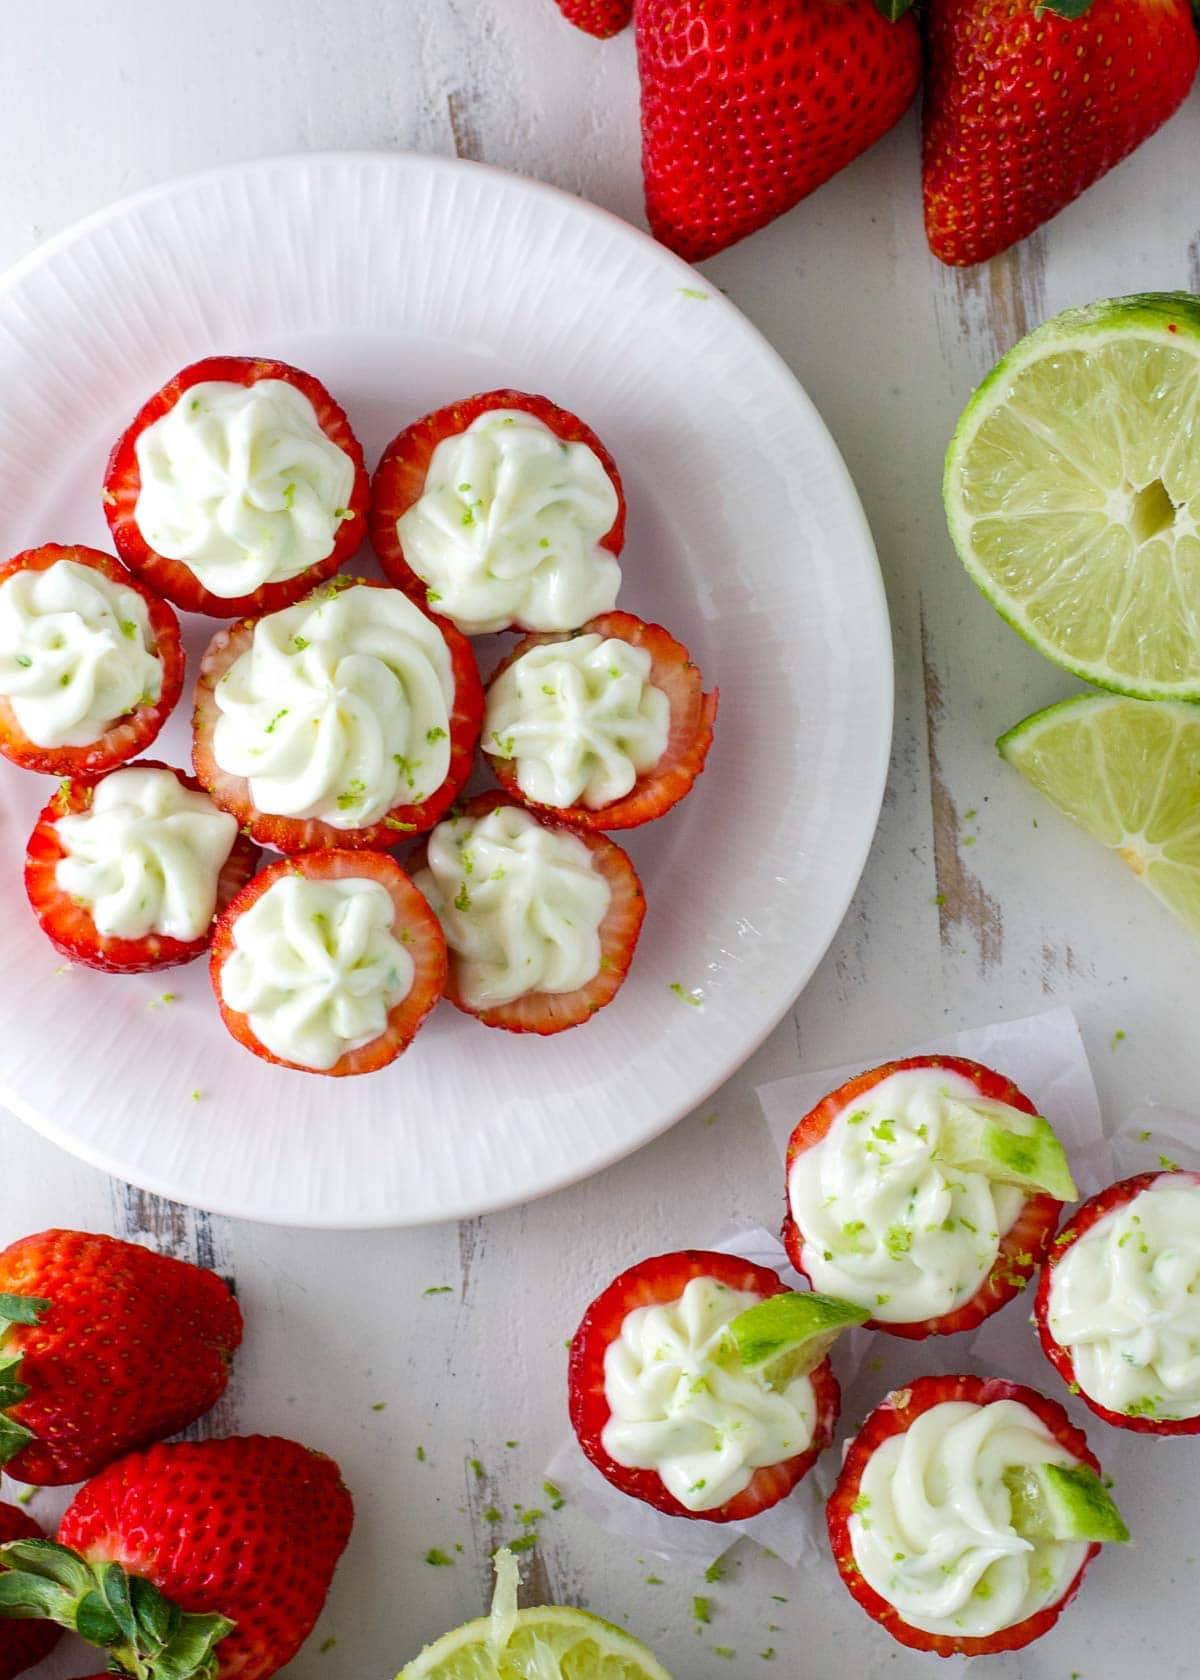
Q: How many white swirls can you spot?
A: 12